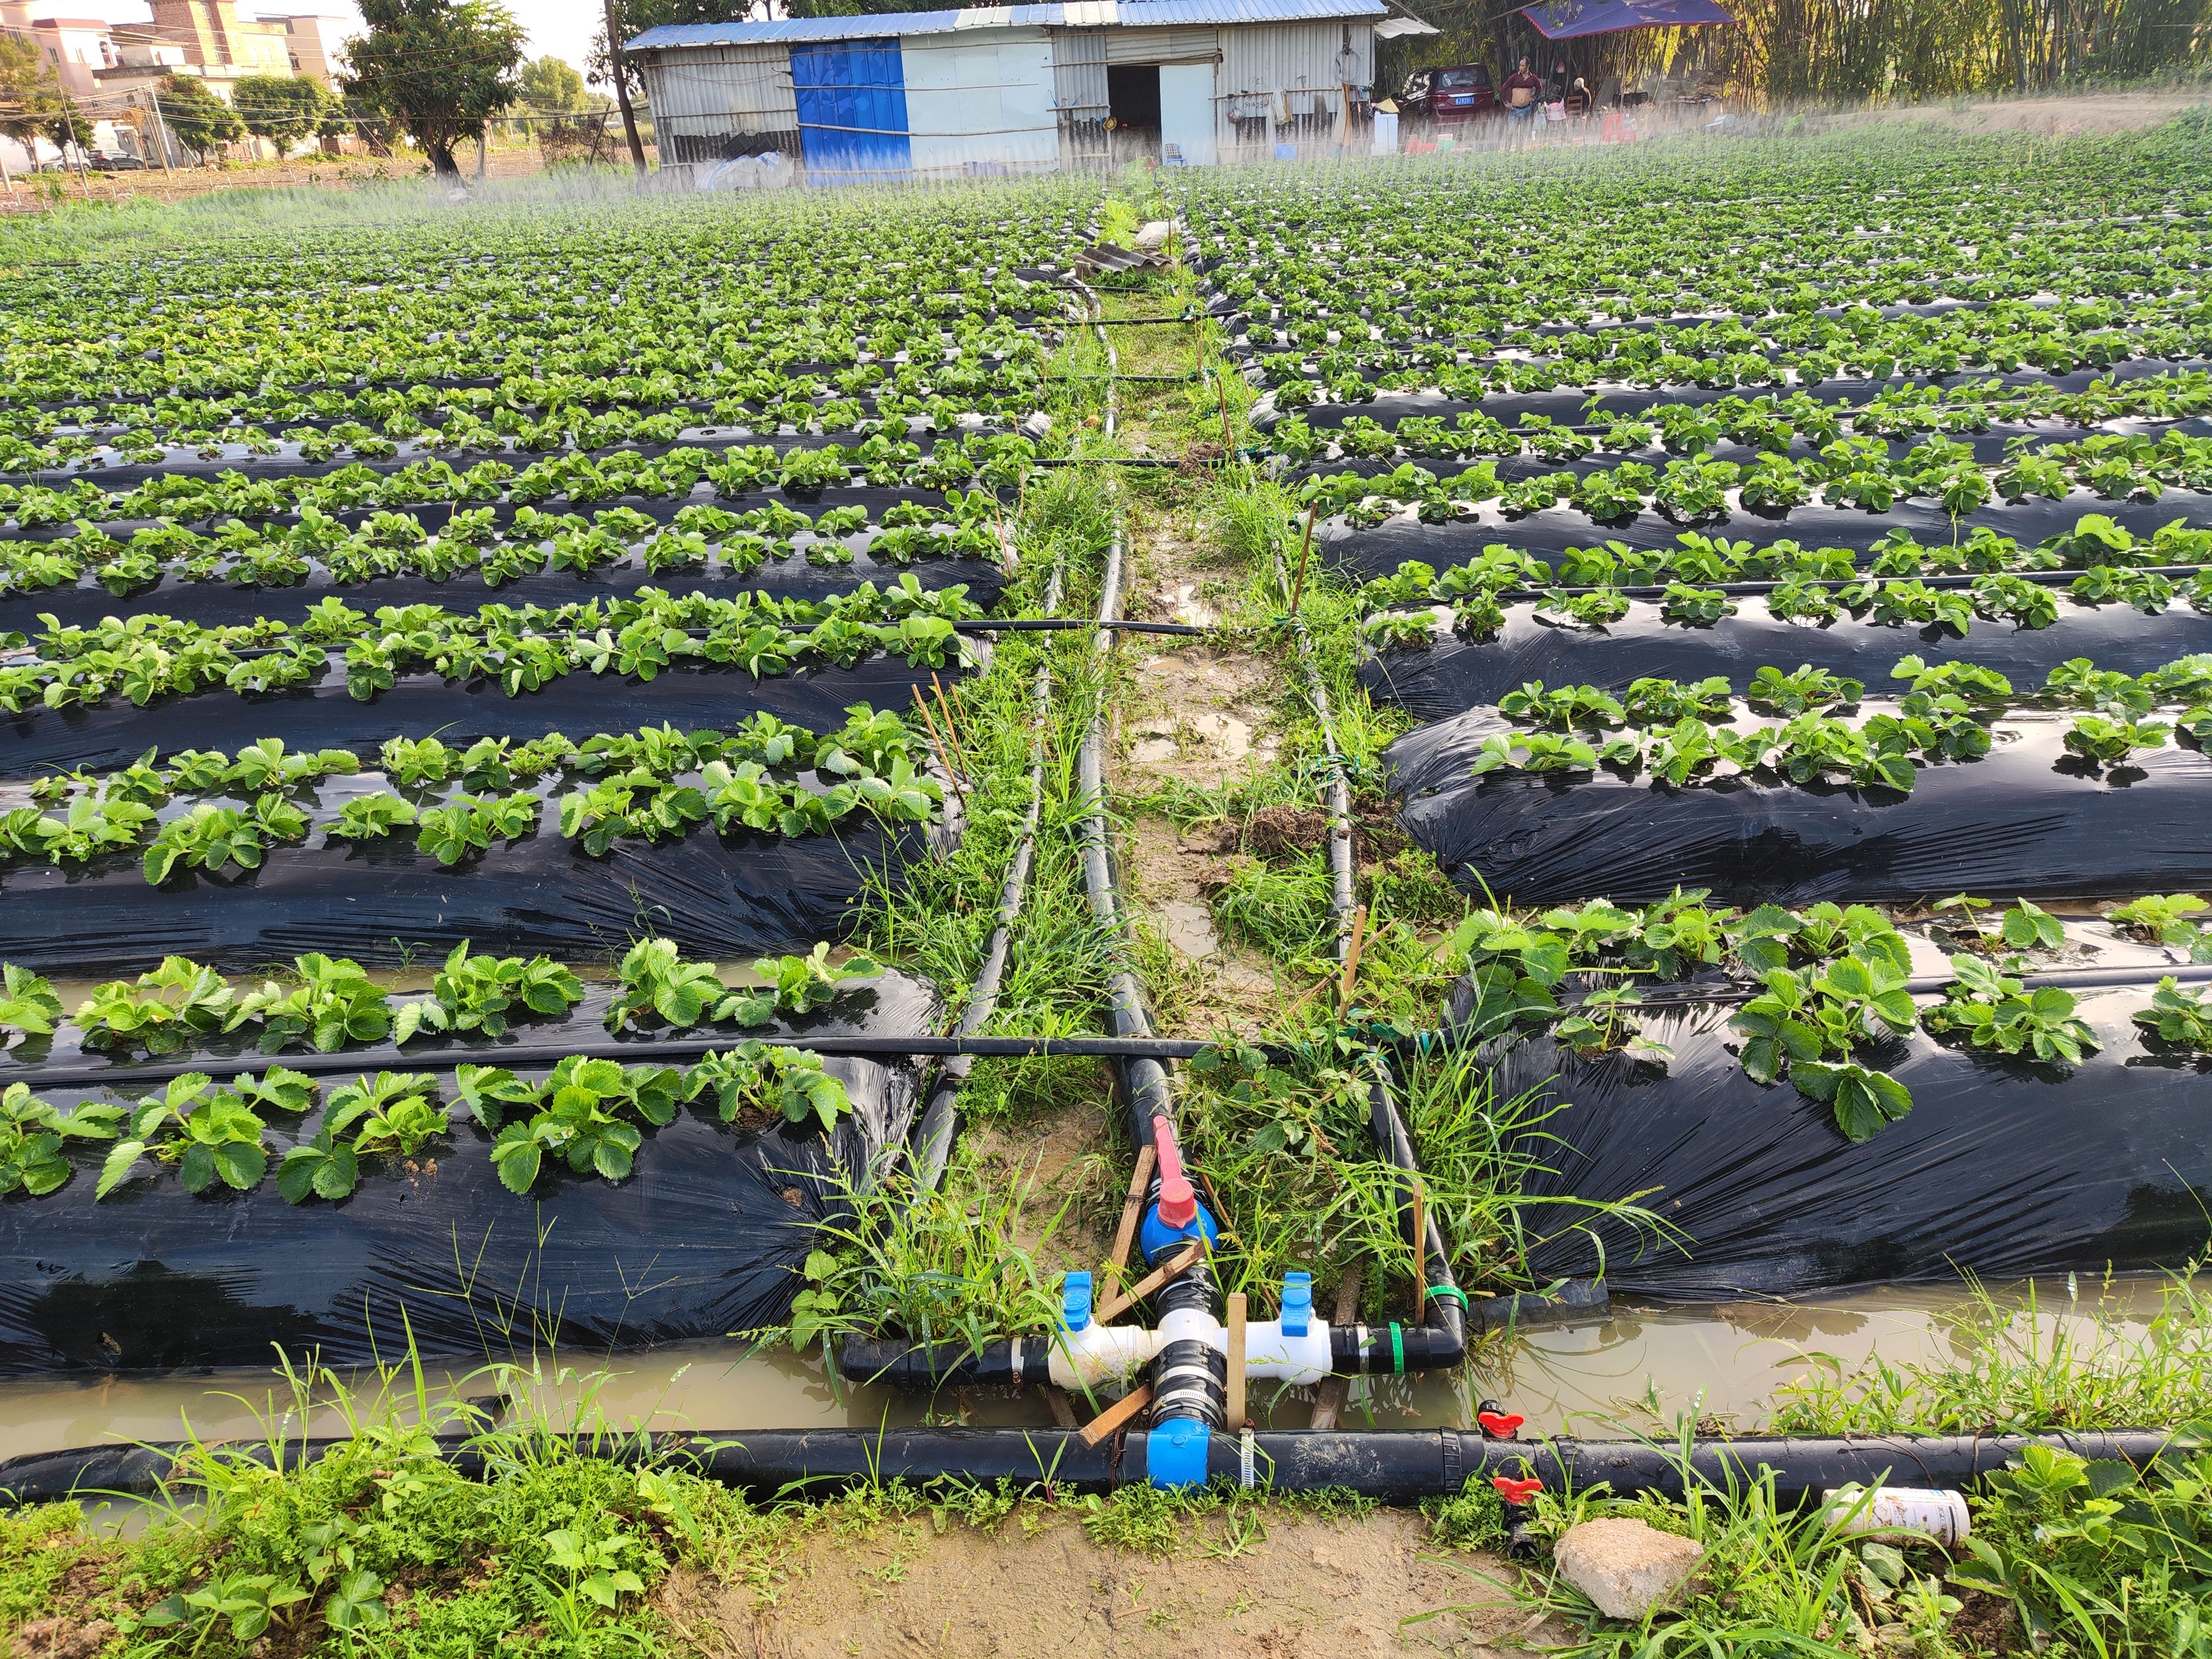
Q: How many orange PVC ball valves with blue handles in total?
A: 0